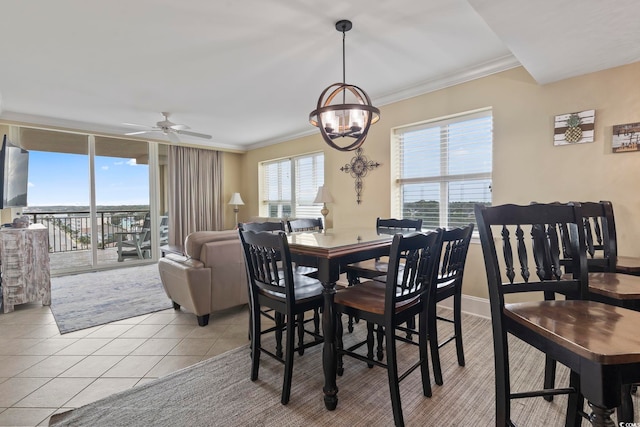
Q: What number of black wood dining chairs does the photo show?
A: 9